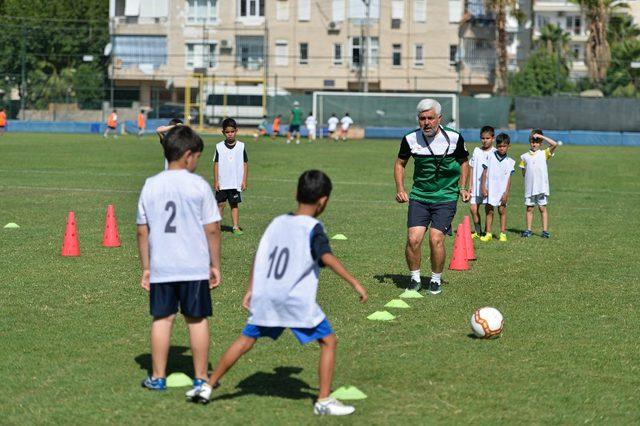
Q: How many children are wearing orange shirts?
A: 4